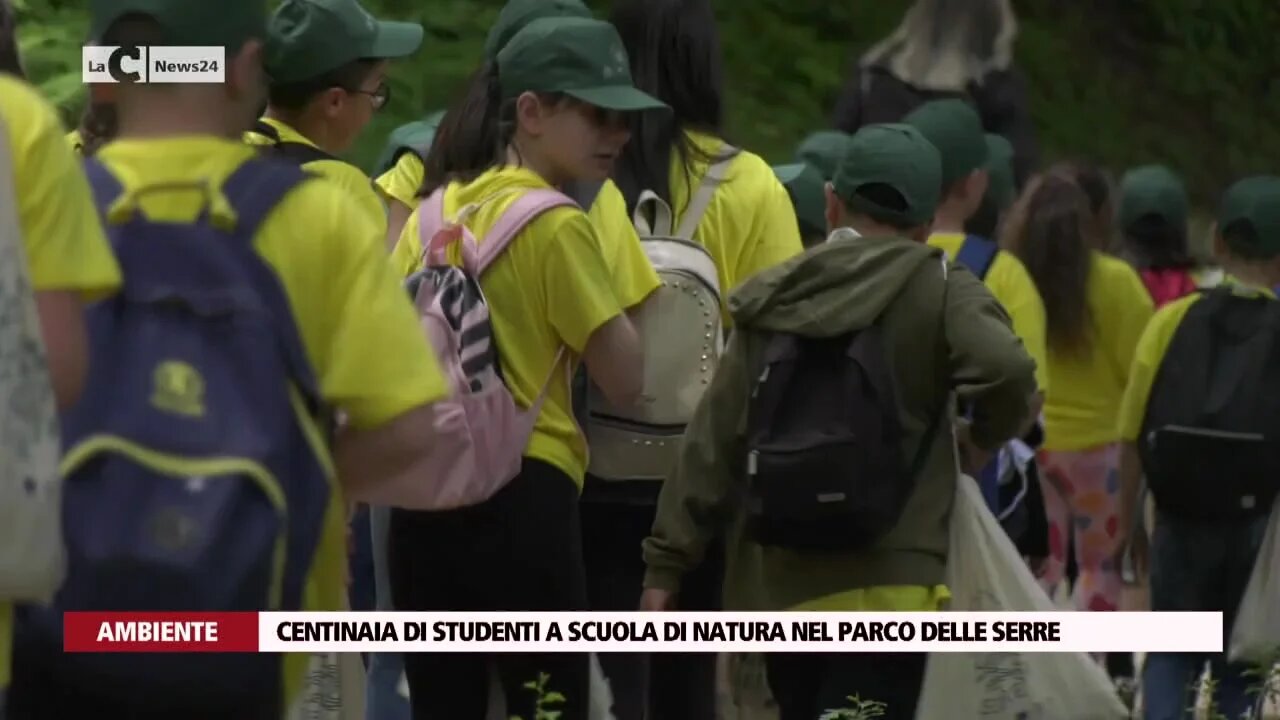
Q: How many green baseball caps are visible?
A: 12